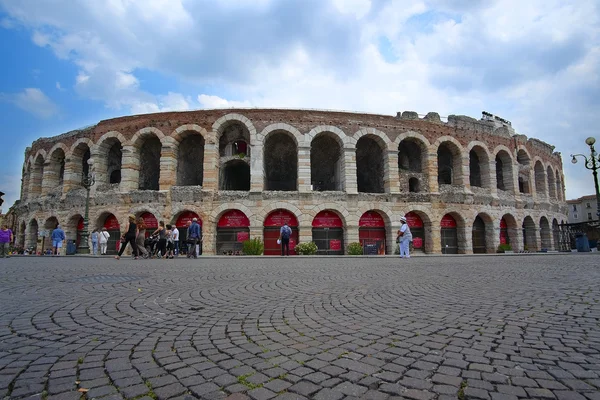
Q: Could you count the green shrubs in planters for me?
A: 4